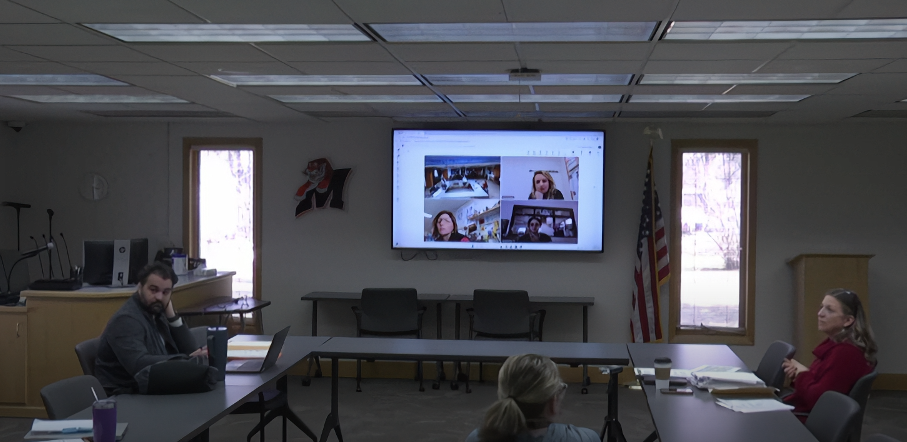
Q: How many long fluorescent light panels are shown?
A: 11